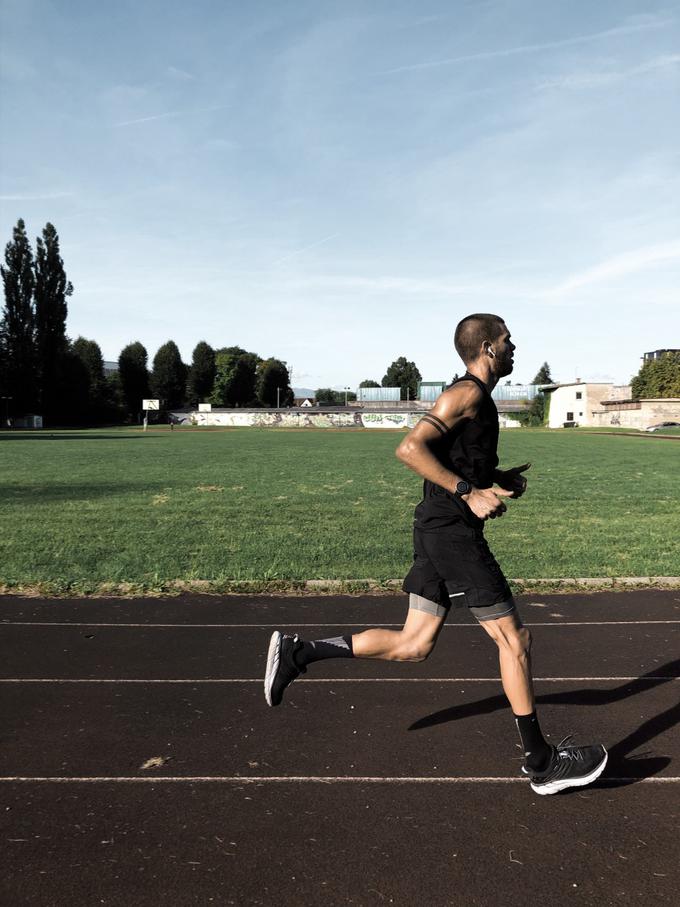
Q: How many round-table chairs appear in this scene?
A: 0